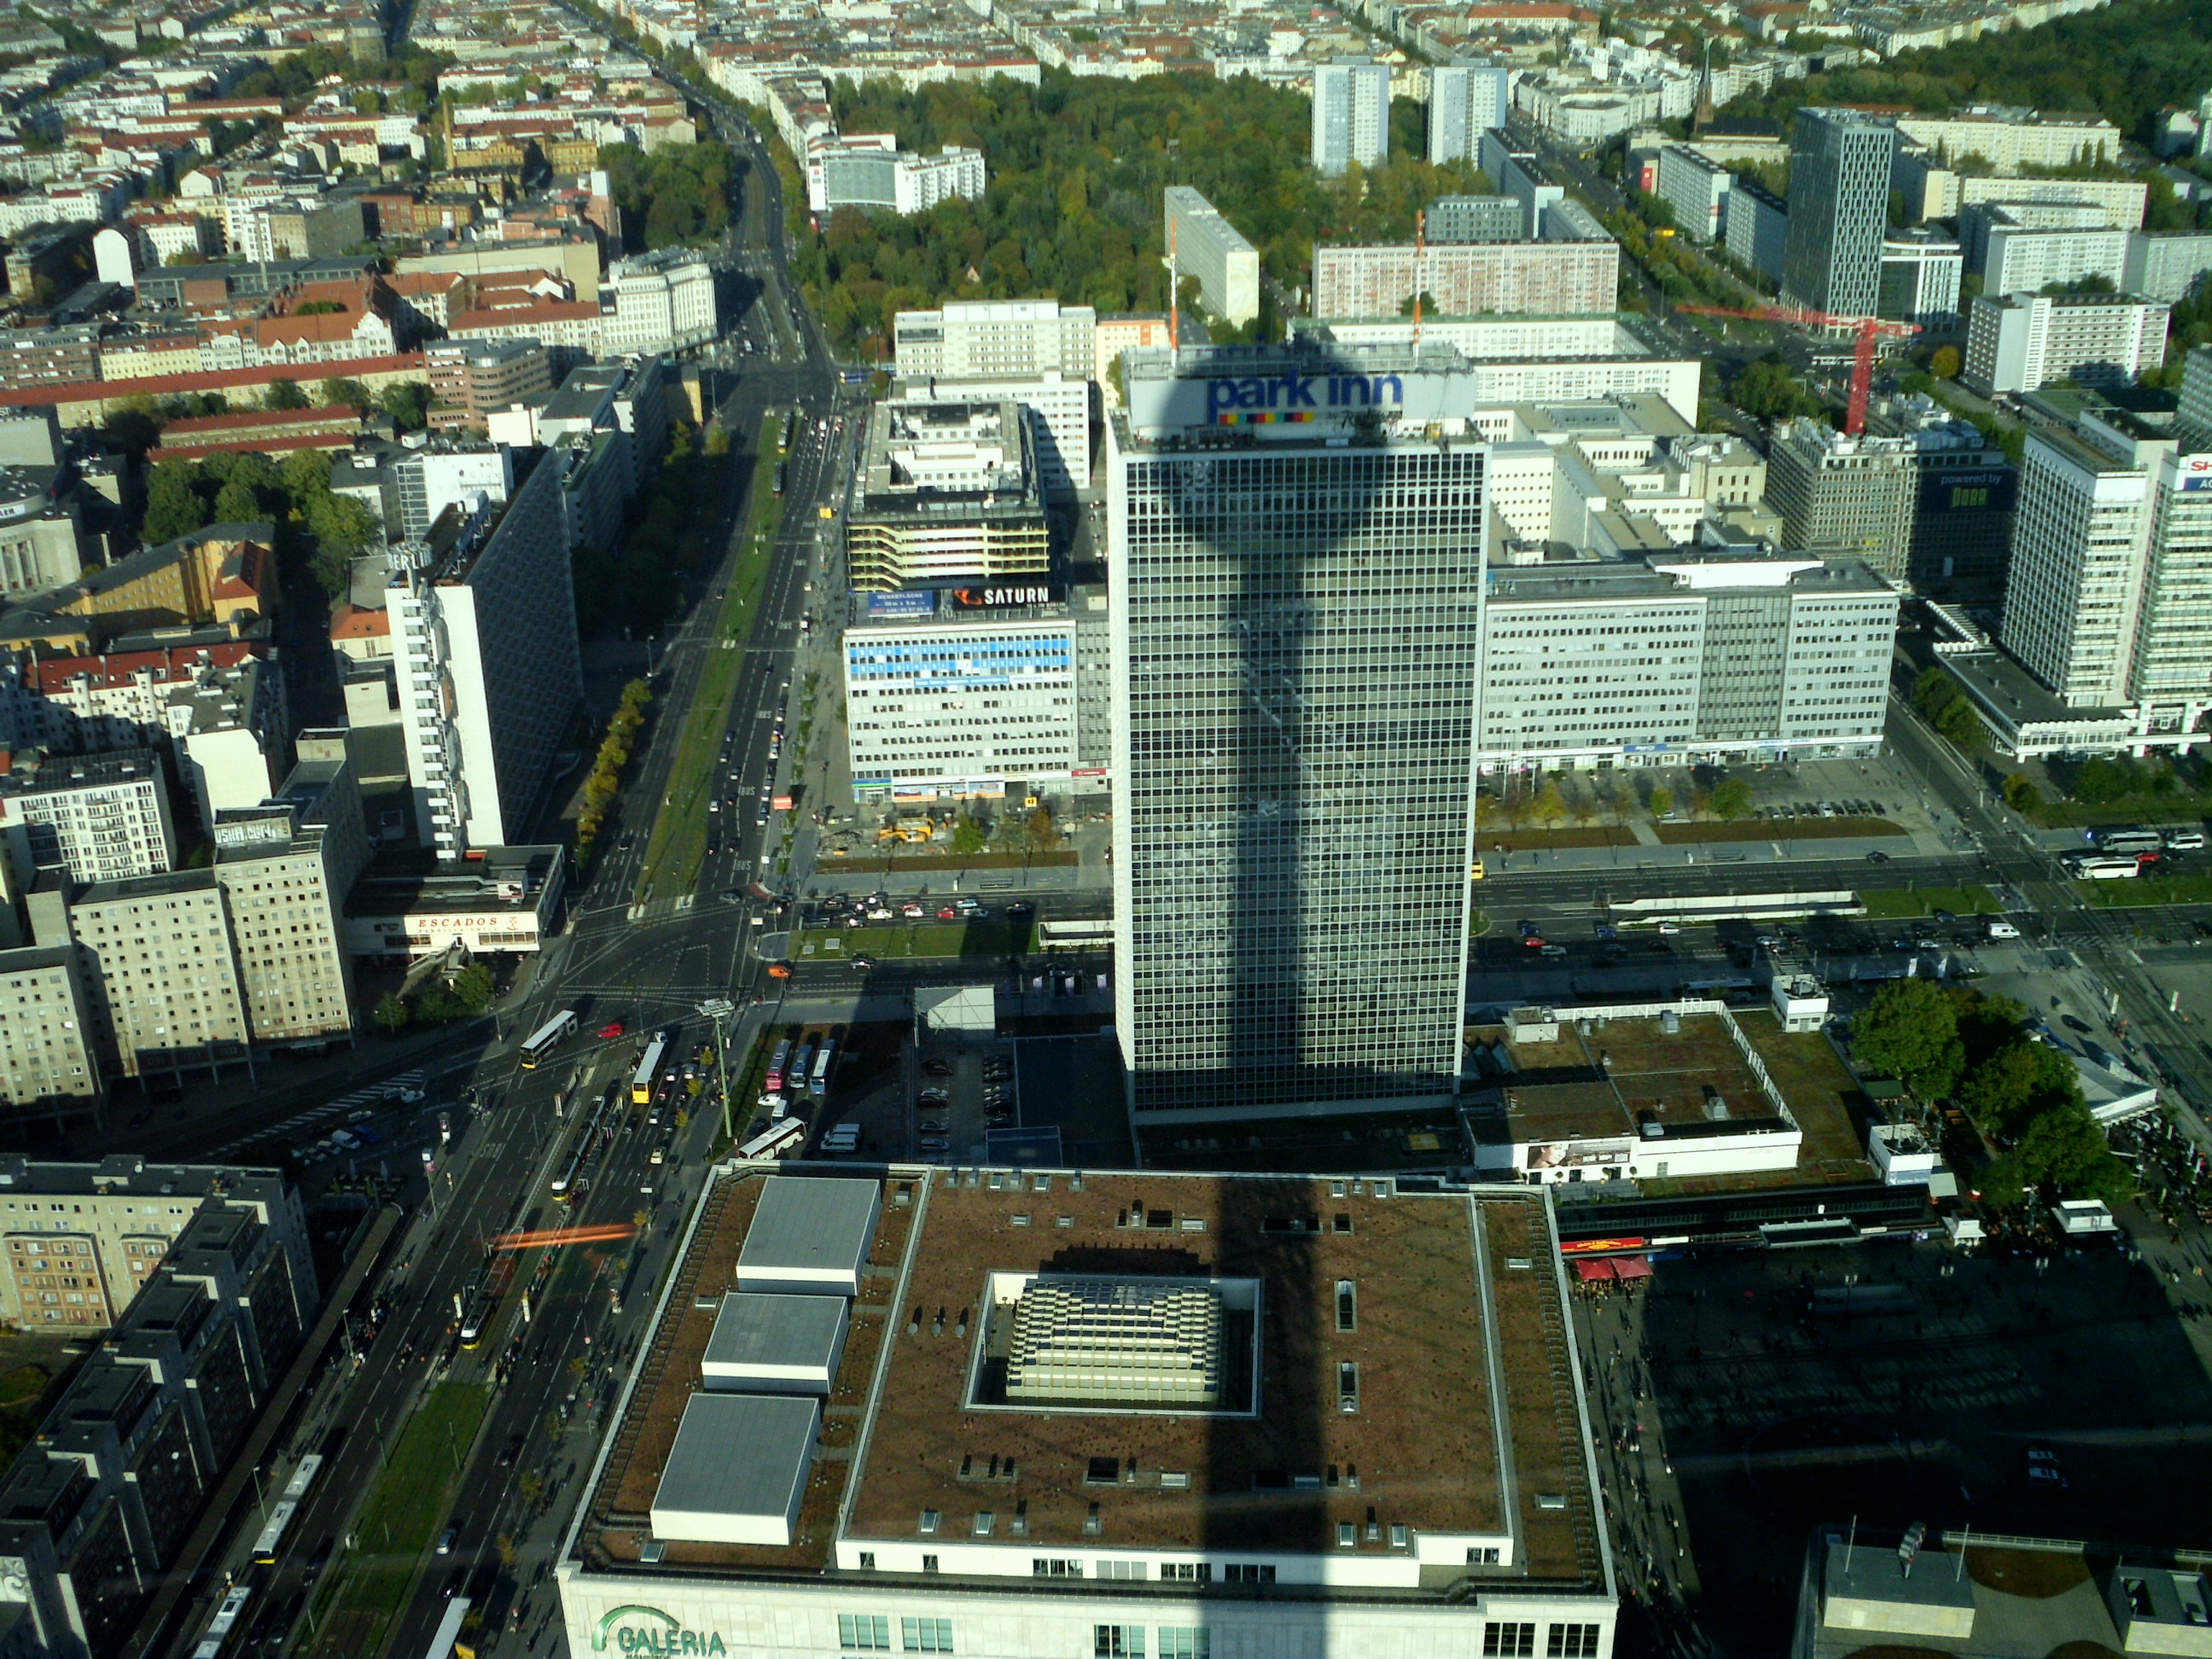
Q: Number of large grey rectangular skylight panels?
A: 3